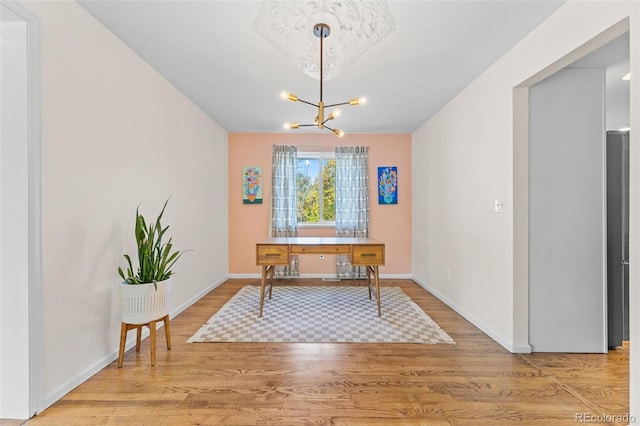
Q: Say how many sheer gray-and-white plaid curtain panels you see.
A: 2